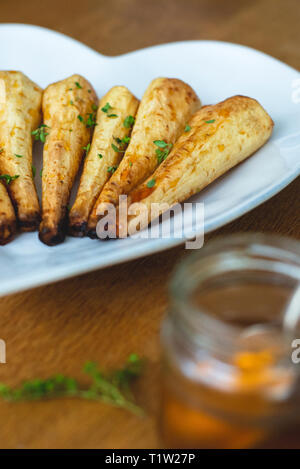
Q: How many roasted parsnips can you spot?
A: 6